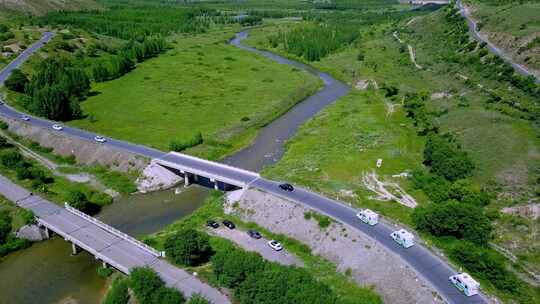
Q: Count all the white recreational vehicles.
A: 3